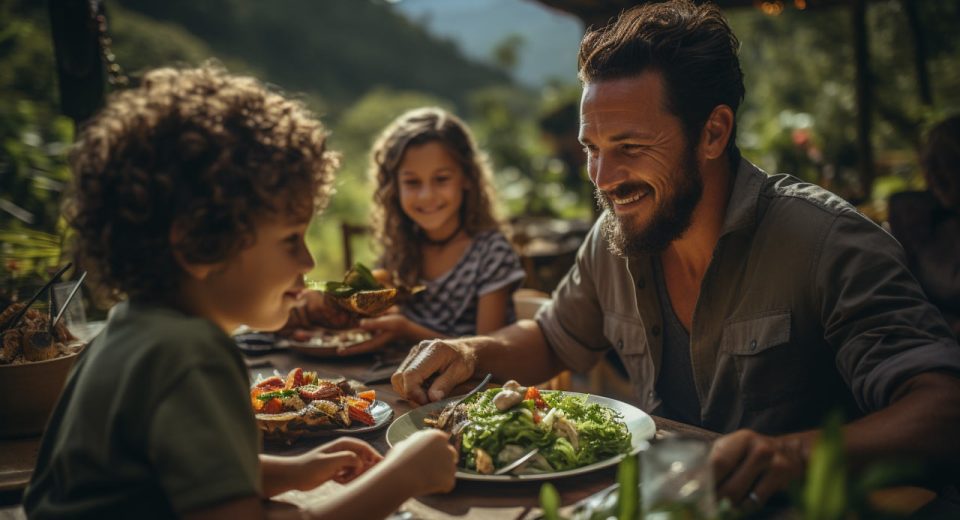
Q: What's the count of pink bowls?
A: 0